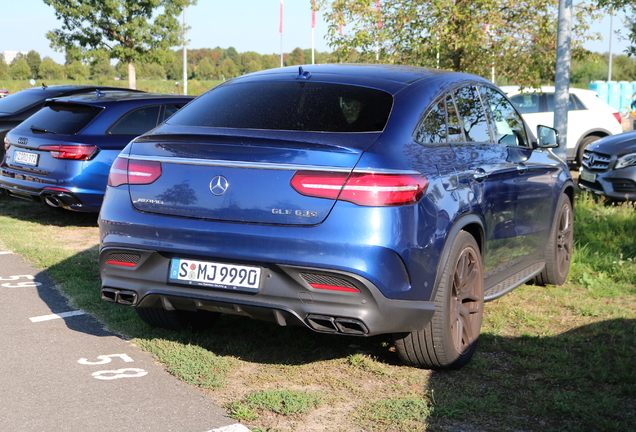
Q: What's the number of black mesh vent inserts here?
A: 2